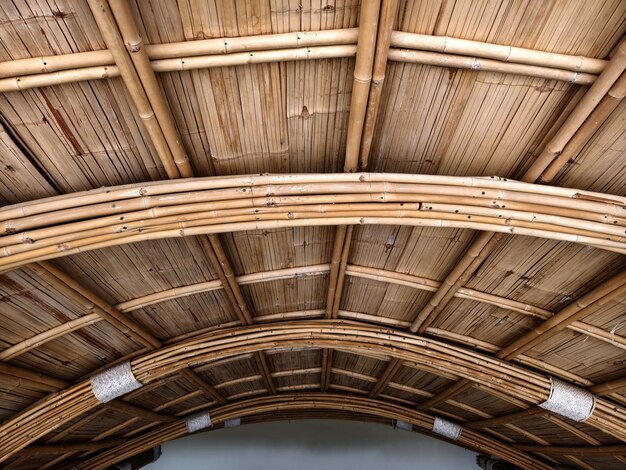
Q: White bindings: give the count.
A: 6